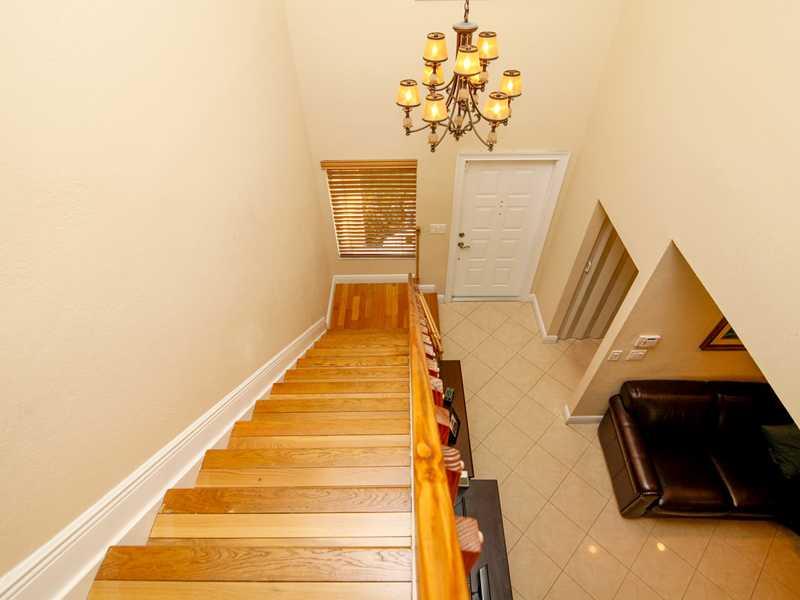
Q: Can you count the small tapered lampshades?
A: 9